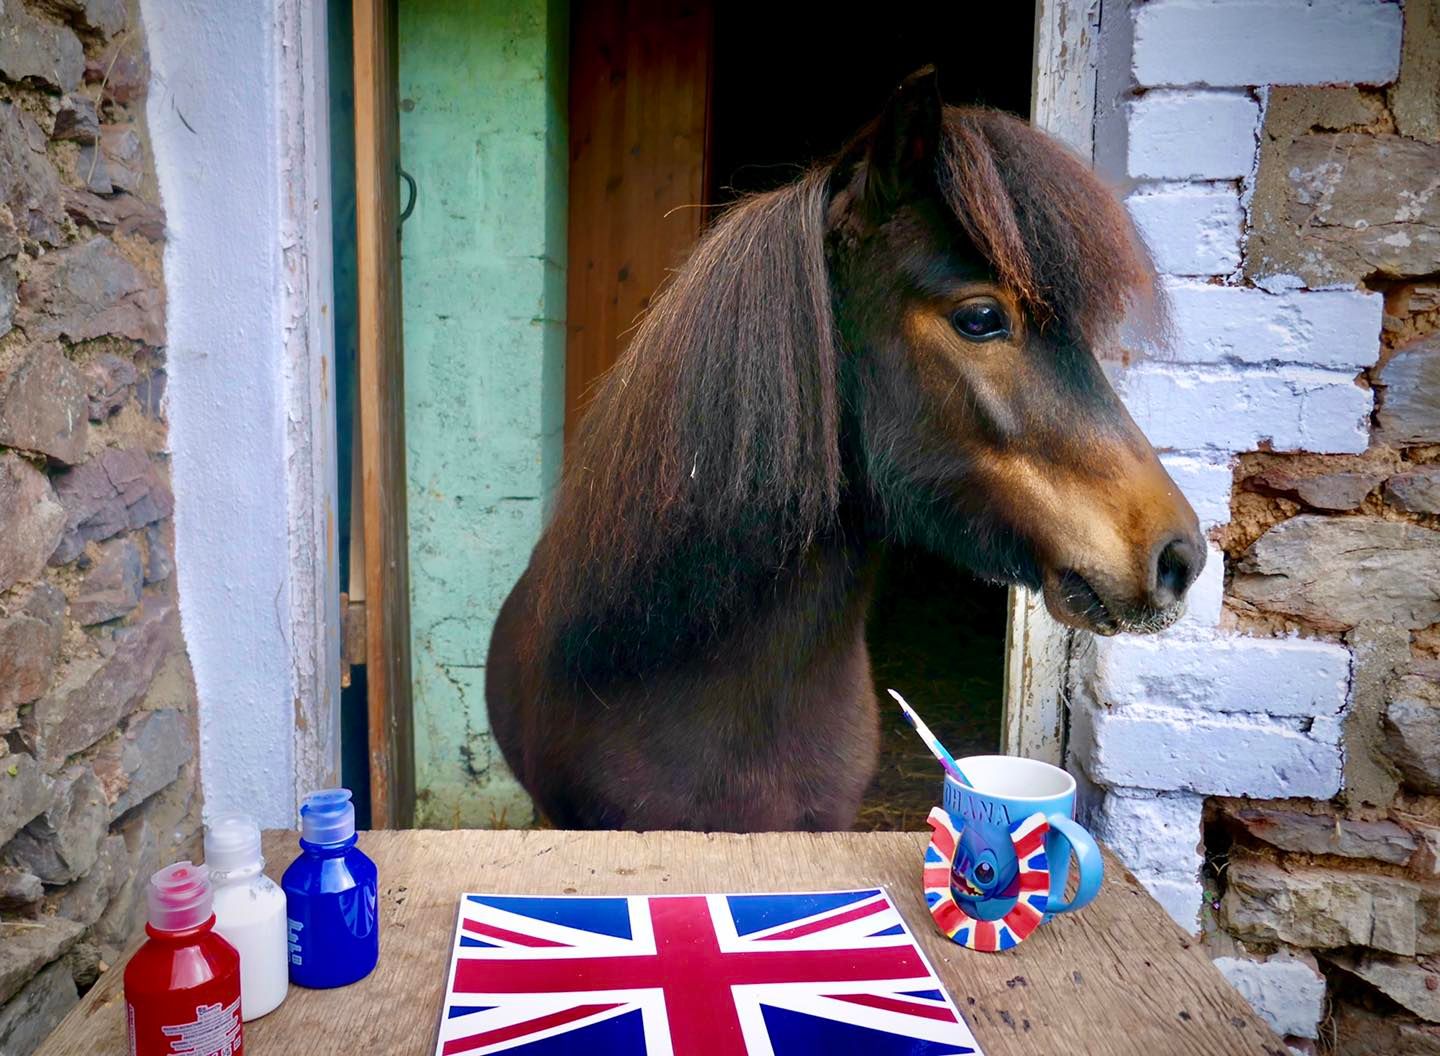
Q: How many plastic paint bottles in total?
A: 3